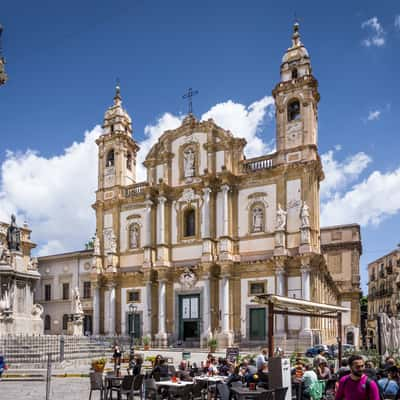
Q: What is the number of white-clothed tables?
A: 2